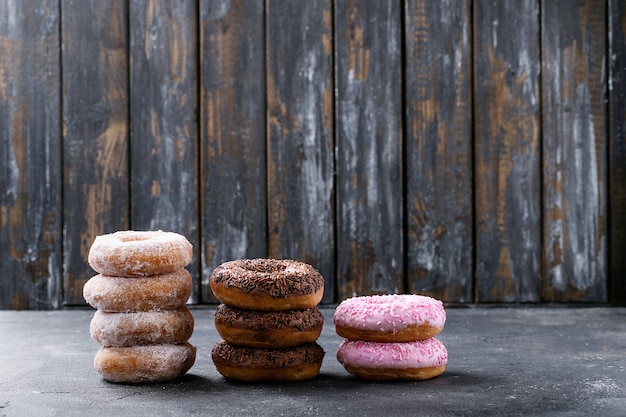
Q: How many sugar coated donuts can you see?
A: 4